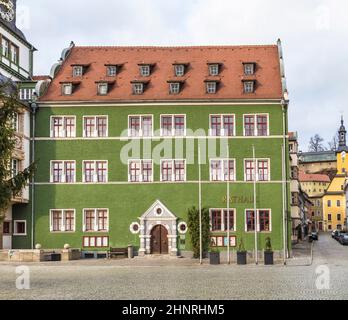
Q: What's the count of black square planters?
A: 3